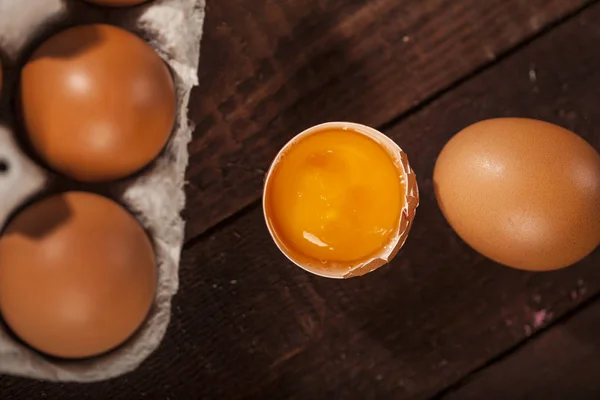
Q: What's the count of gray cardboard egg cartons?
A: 1